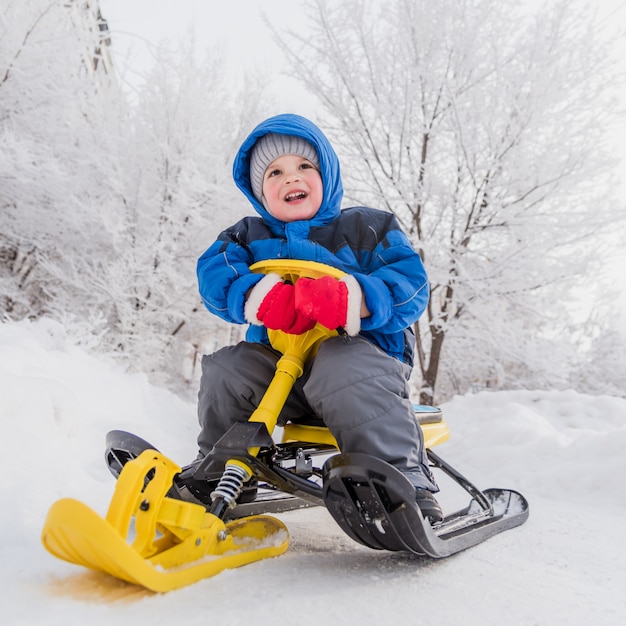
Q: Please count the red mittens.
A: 2